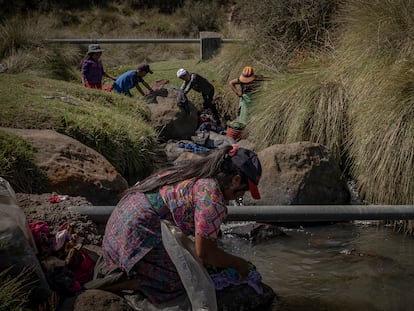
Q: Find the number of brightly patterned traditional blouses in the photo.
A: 1